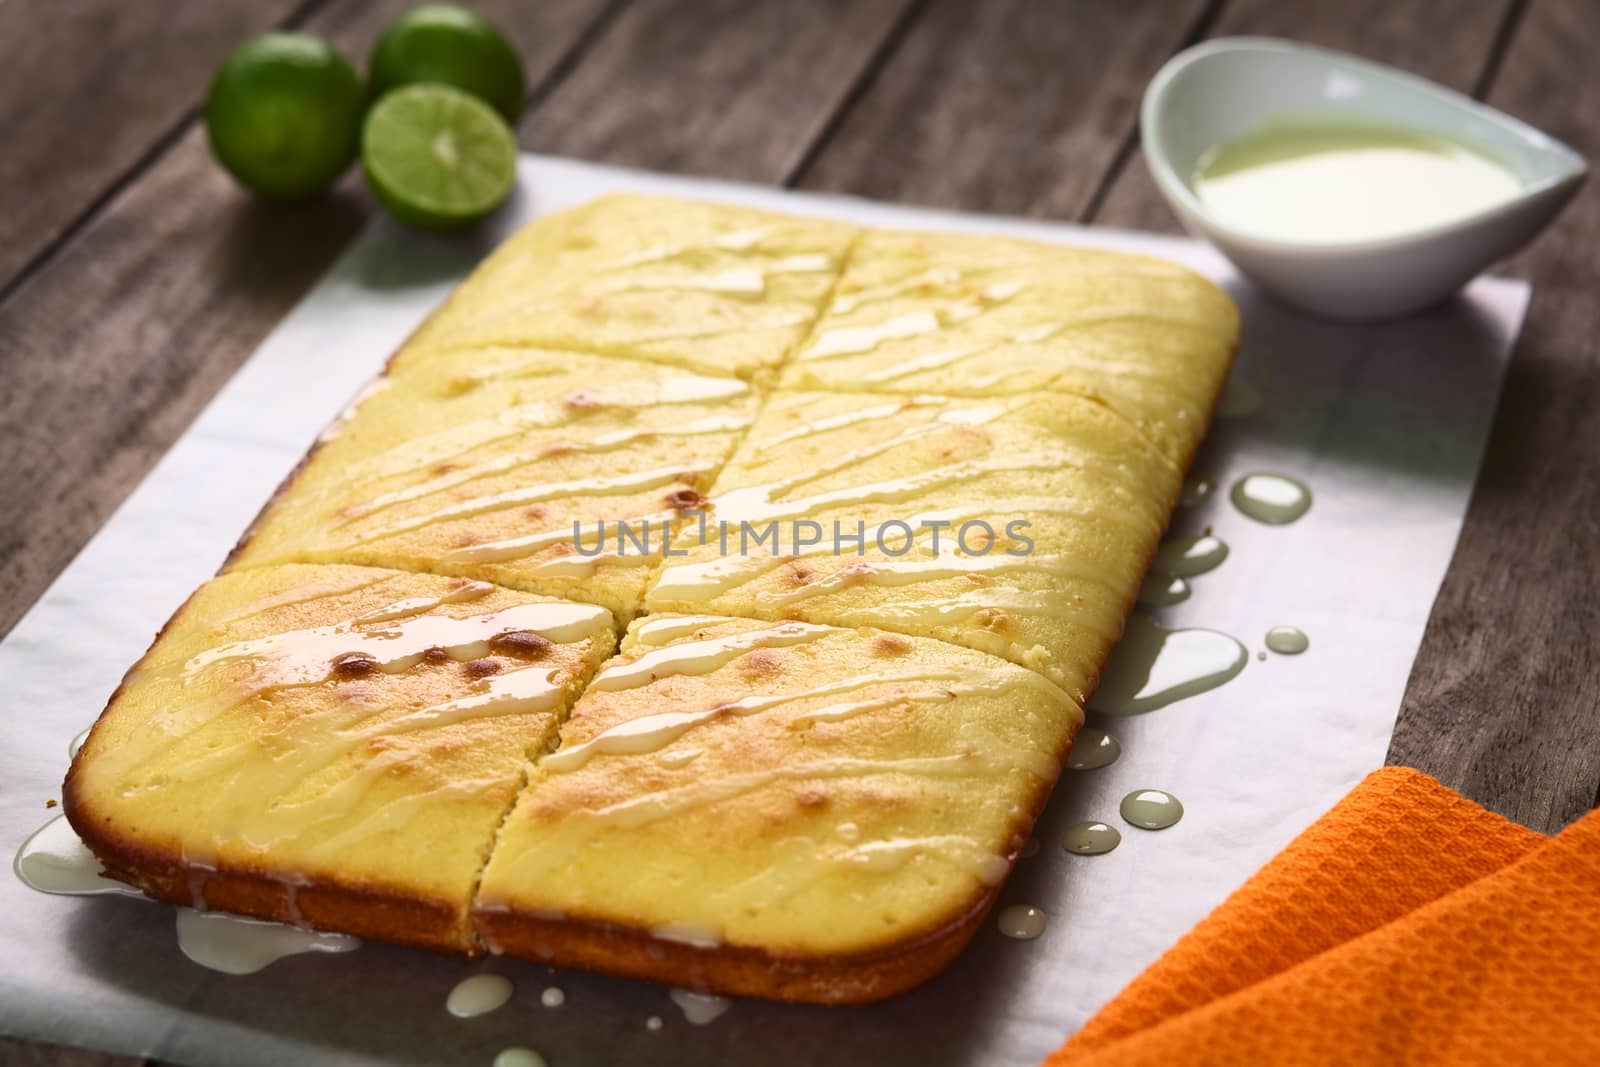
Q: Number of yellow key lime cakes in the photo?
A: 6